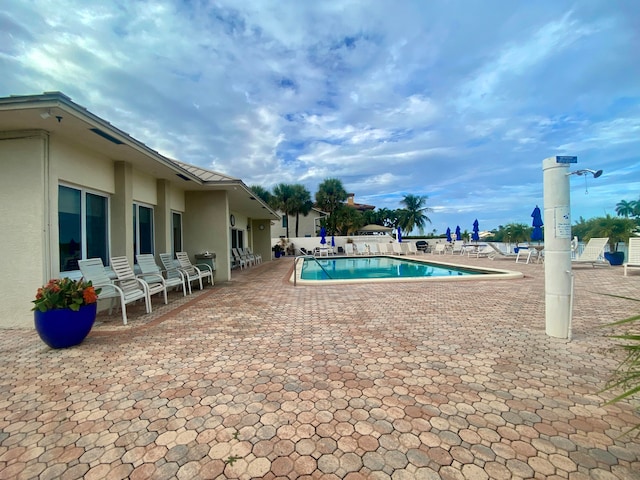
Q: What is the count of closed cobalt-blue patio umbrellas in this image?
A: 7